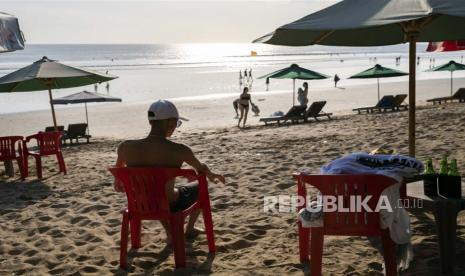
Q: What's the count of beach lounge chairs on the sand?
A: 7